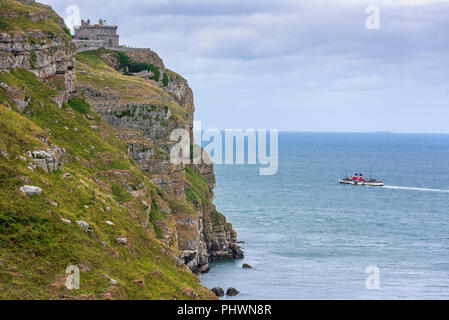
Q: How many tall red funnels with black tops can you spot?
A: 2